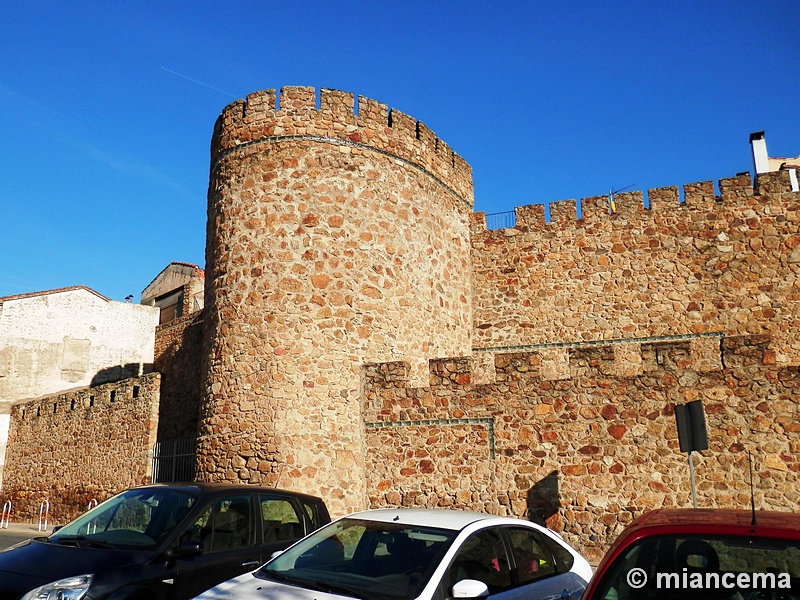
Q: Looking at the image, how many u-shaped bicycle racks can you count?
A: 3